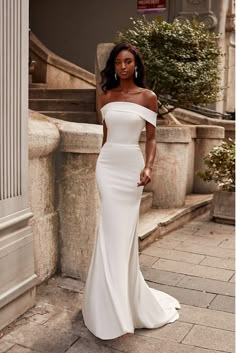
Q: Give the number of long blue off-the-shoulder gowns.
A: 0